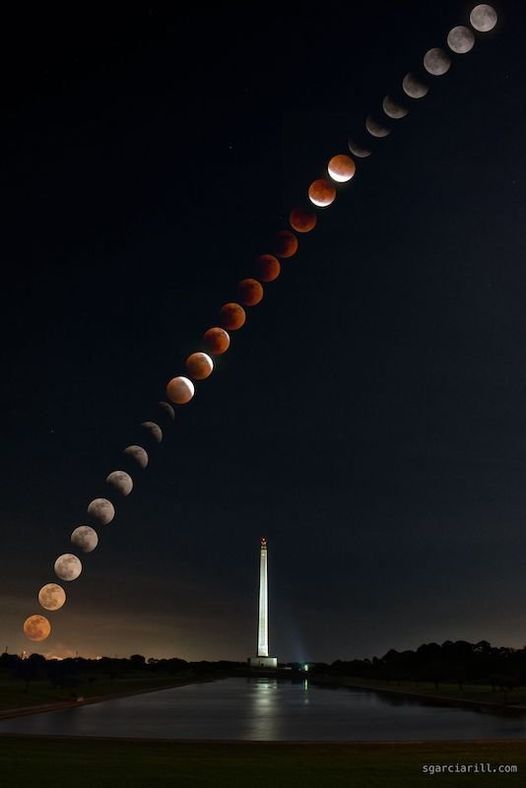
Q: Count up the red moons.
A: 10